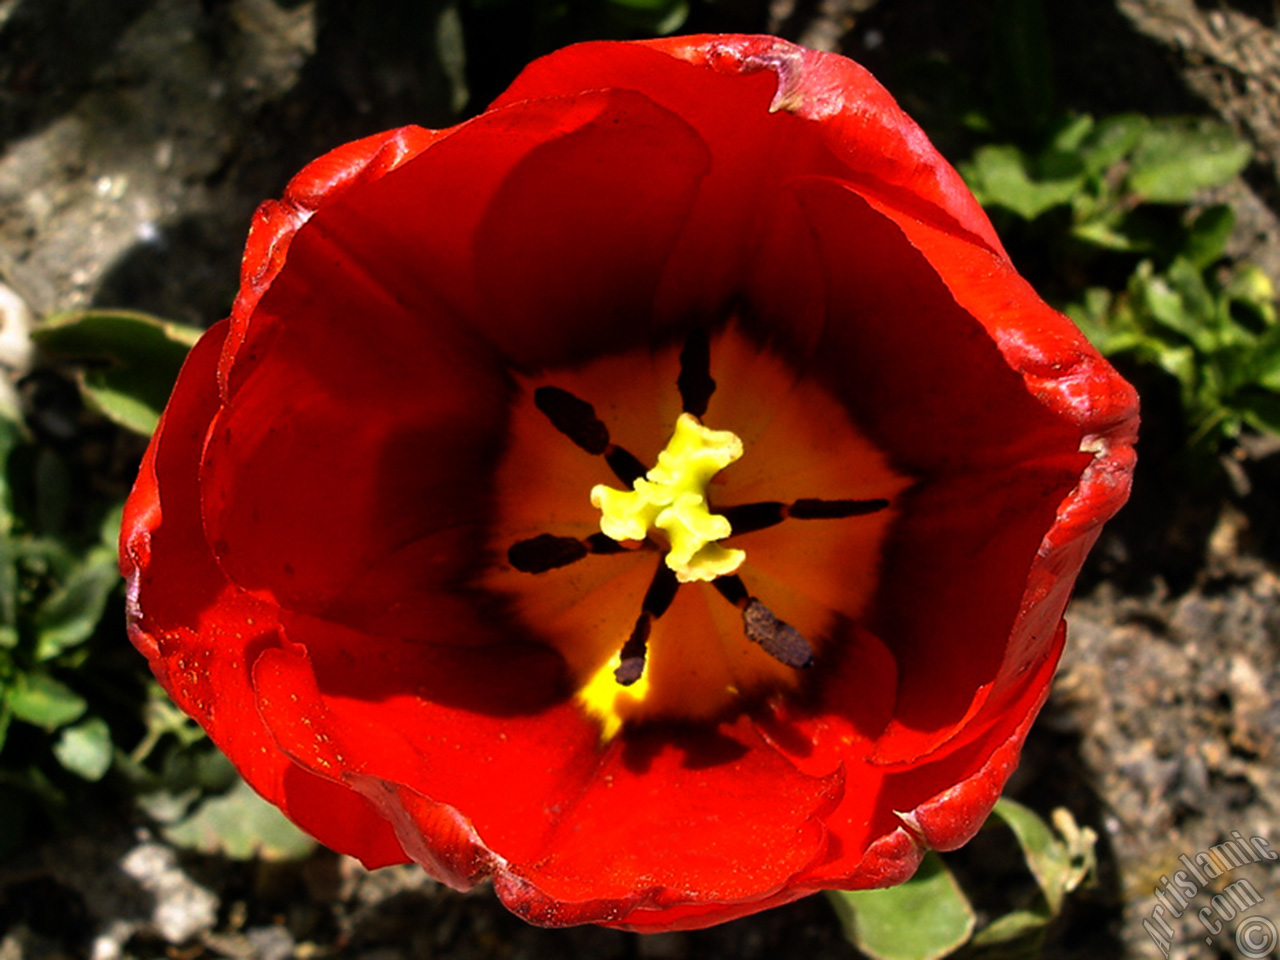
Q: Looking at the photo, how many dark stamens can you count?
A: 6